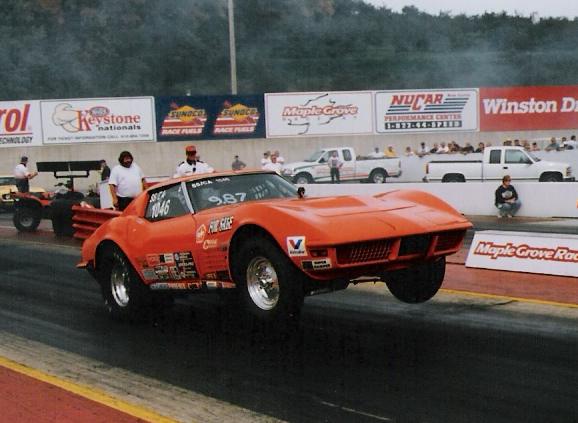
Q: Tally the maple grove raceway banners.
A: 2